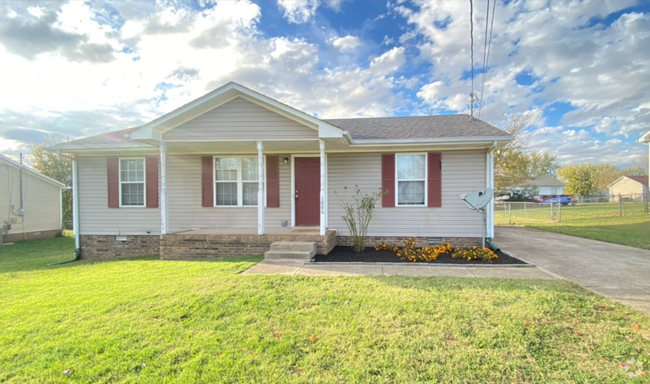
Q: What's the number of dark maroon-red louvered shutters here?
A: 6